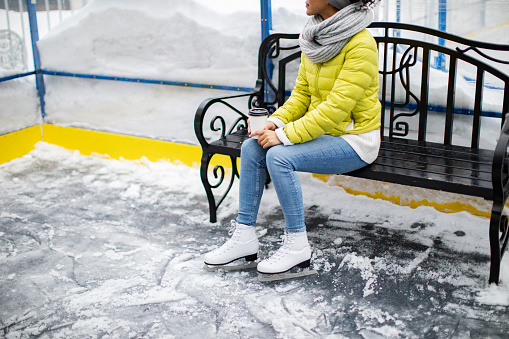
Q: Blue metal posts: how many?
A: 4